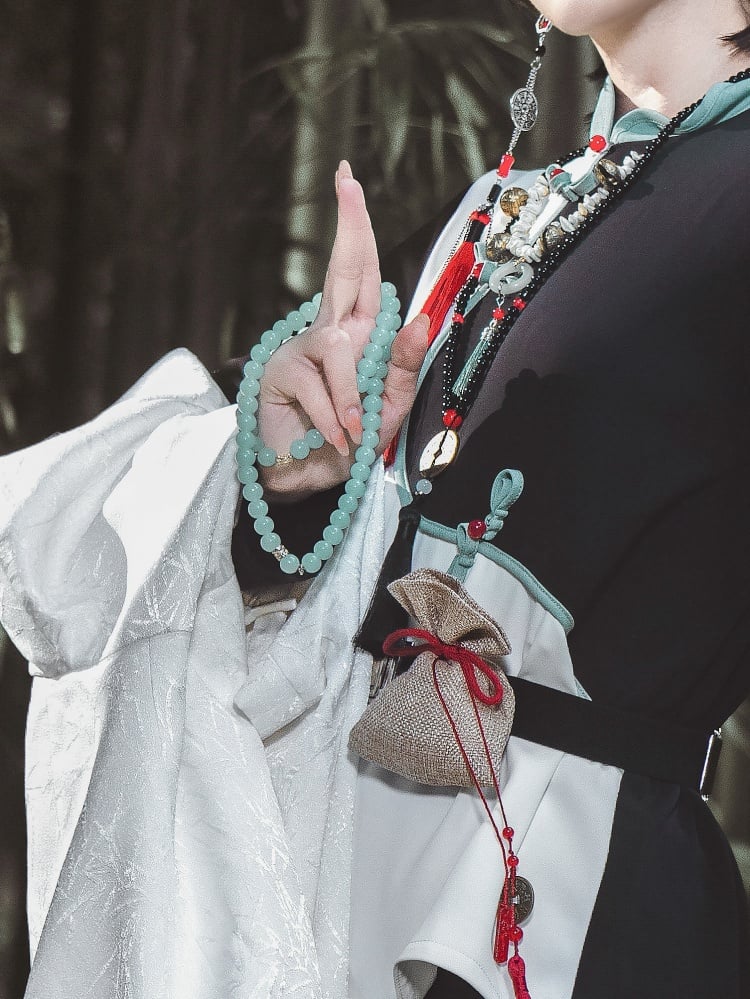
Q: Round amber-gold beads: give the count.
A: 4